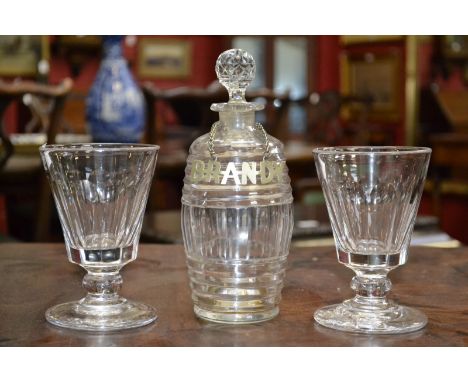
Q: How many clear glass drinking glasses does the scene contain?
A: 2